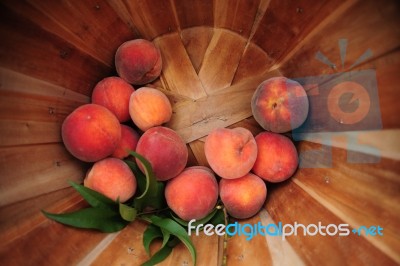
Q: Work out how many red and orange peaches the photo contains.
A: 12